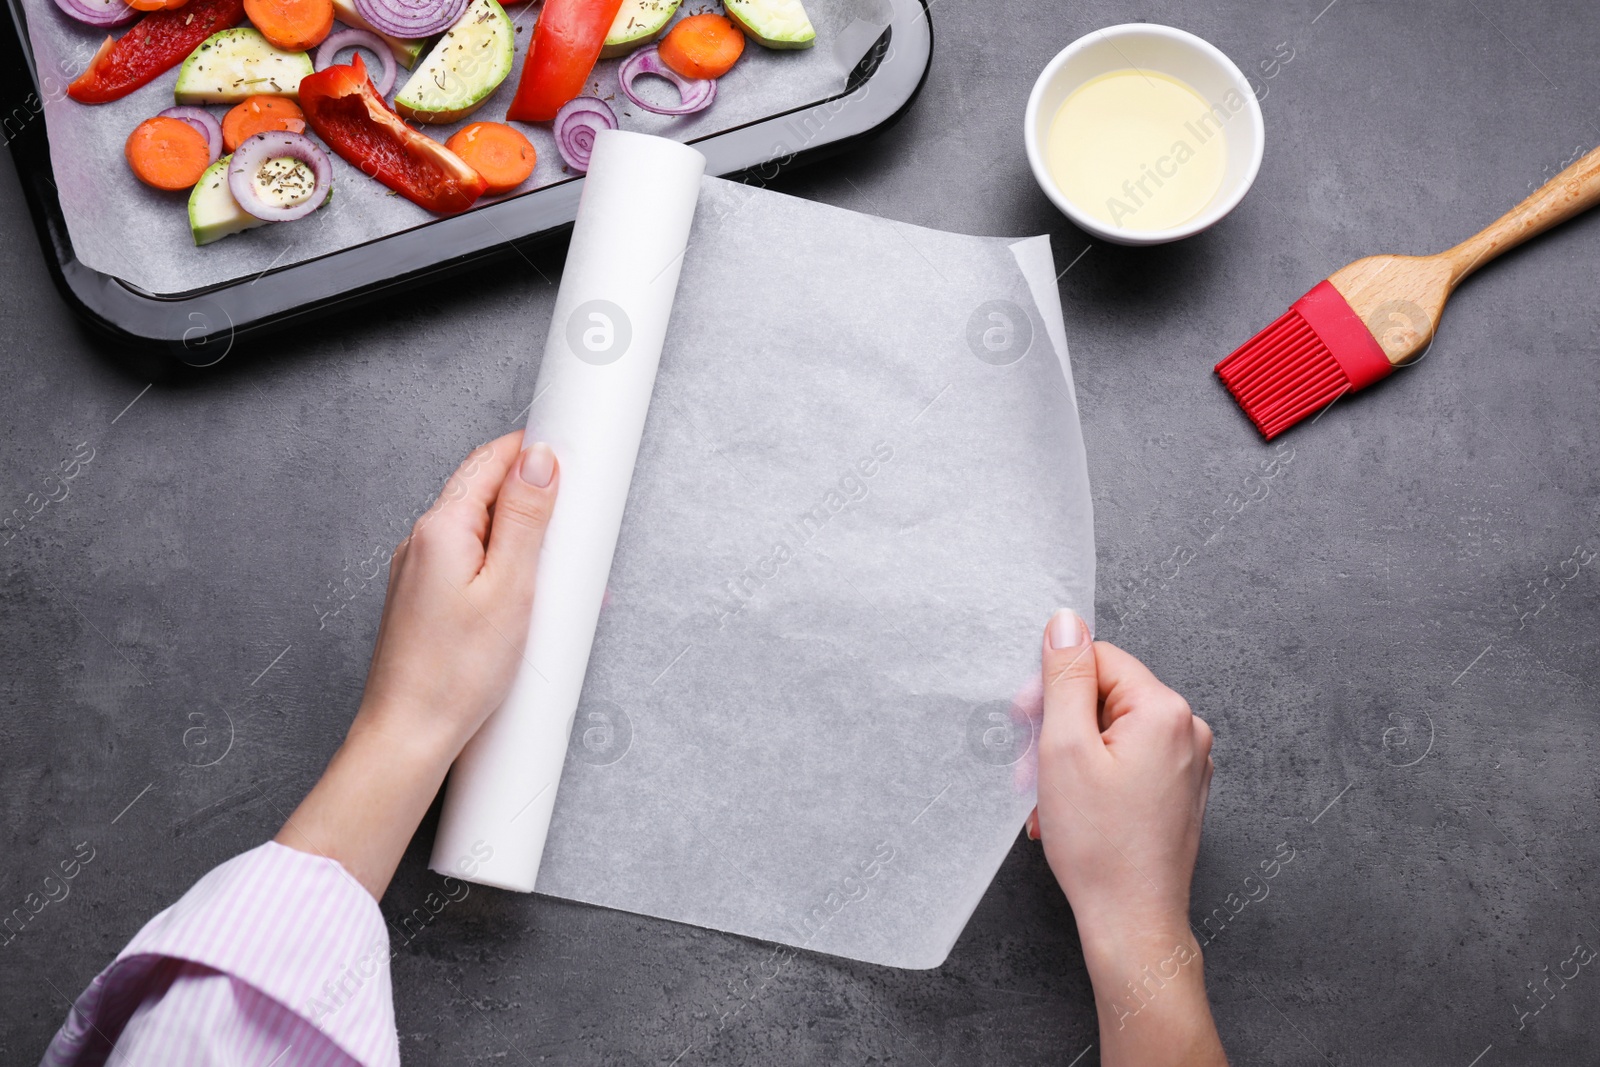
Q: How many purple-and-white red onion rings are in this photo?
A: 7